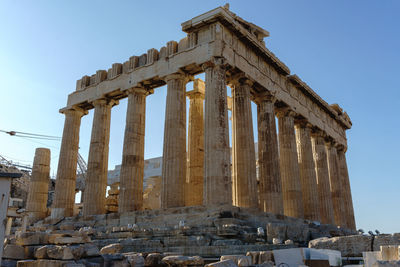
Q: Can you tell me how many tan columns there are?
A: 14